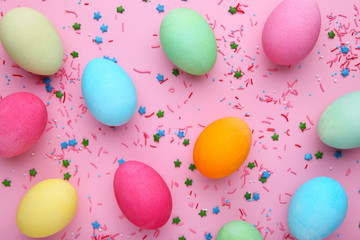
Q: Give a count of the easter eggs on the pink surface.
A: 11